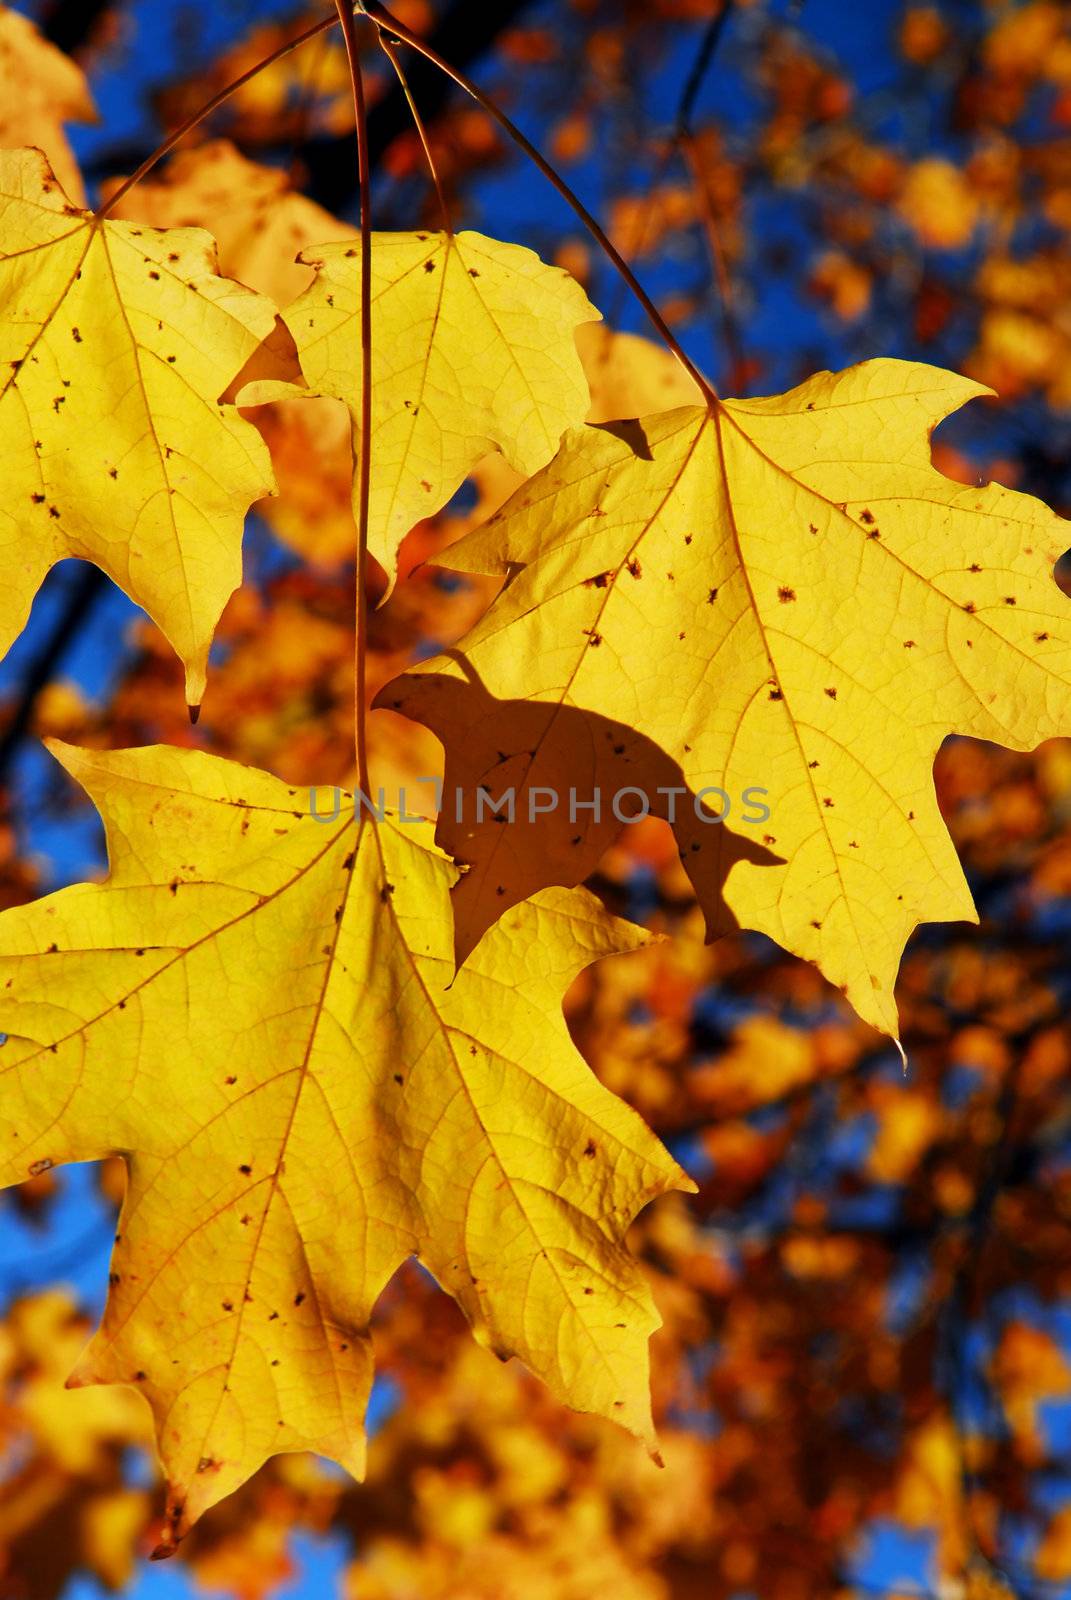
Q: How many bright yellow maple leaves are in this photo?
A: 4